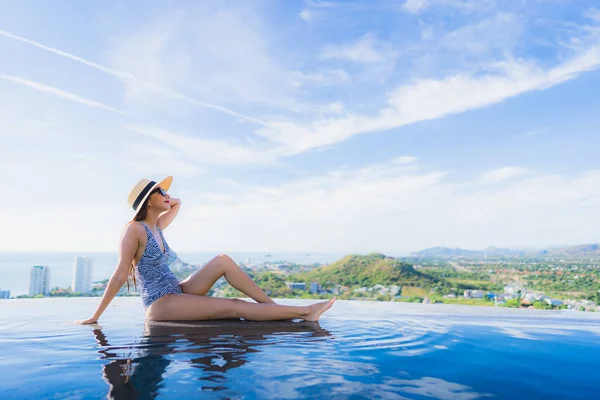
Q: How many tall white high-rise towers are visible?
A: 2